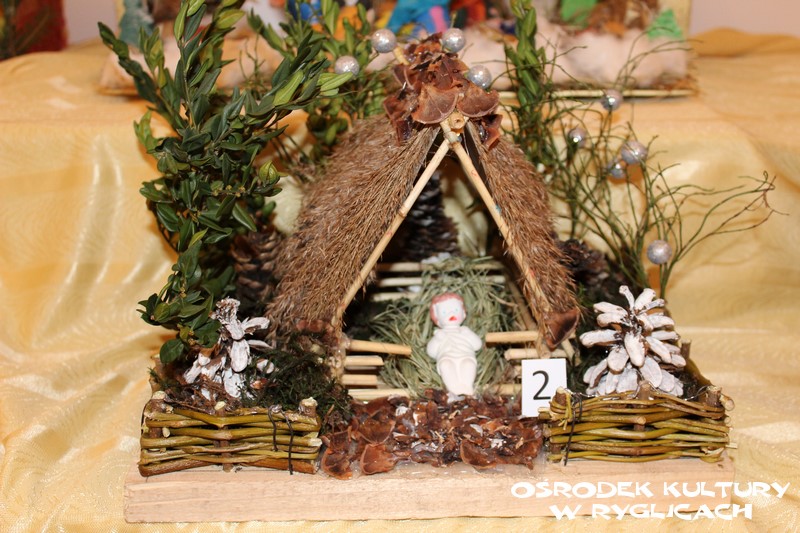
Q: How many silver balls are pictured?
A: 9